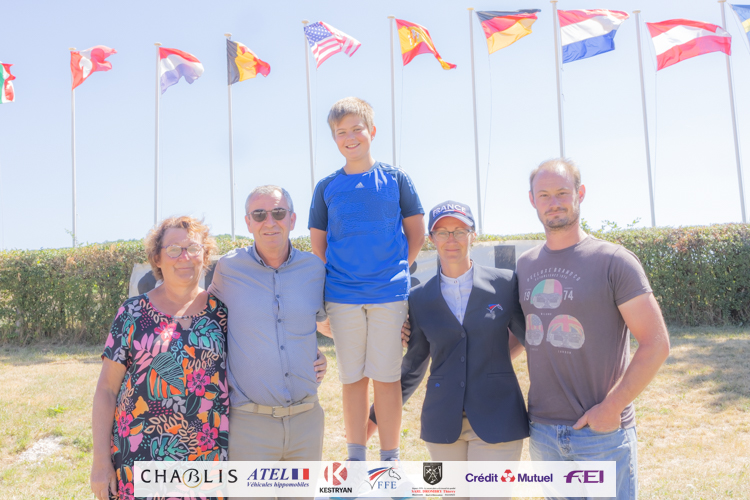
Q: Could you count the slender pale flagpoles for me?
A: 9